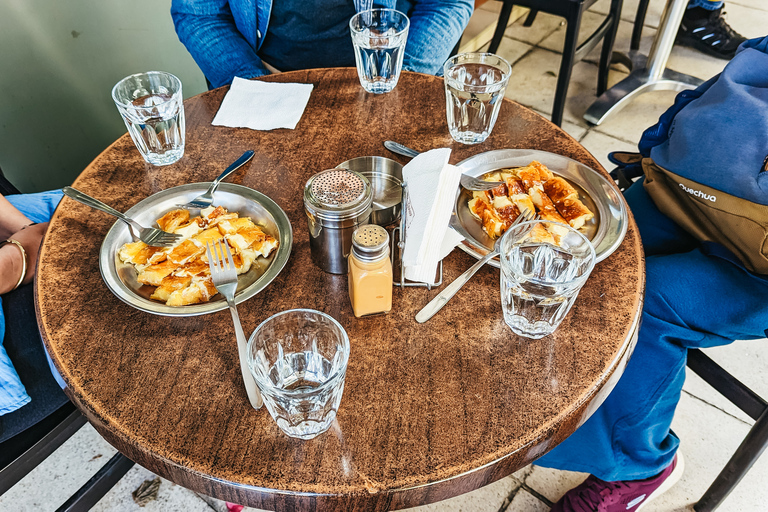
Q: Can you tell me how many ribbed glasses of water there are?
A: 5